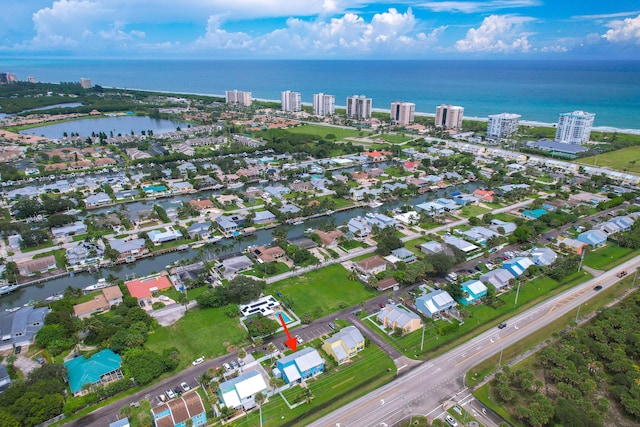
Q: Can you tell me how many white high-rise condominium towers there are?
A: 8